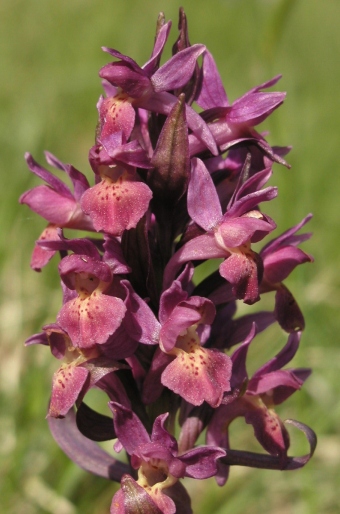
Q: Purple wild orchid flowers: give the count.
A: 11